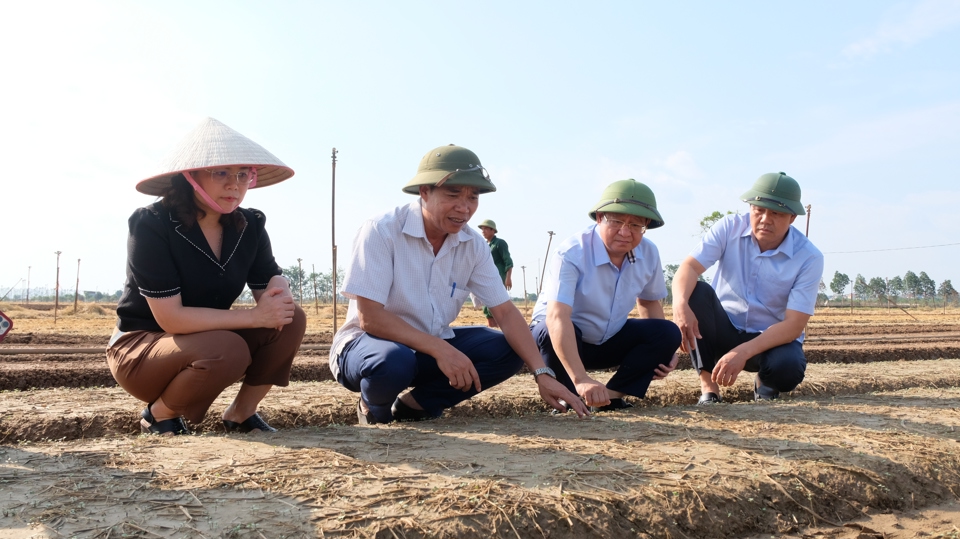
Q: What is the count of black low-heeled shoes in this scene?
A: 2